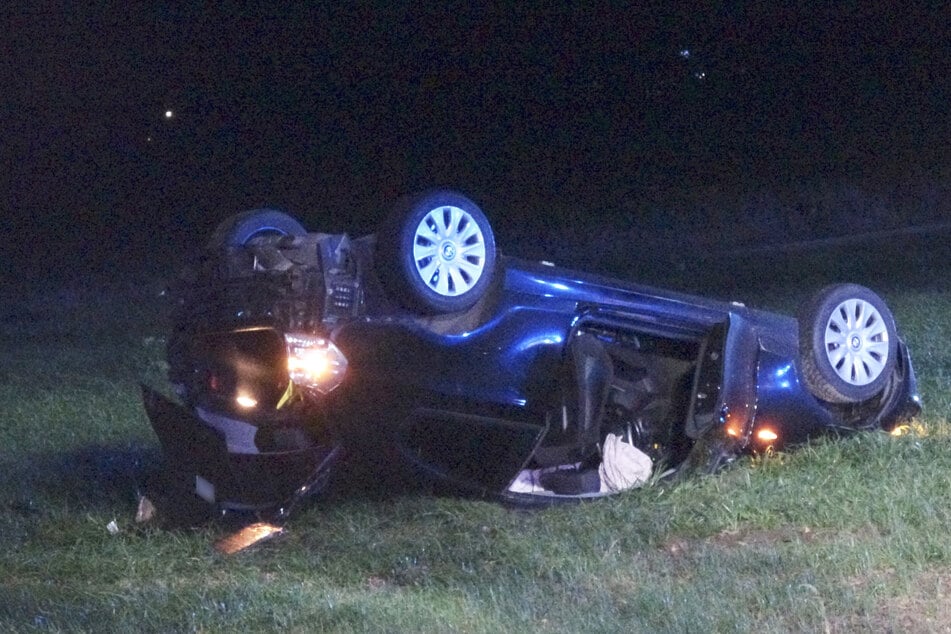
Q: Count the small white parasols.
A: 0